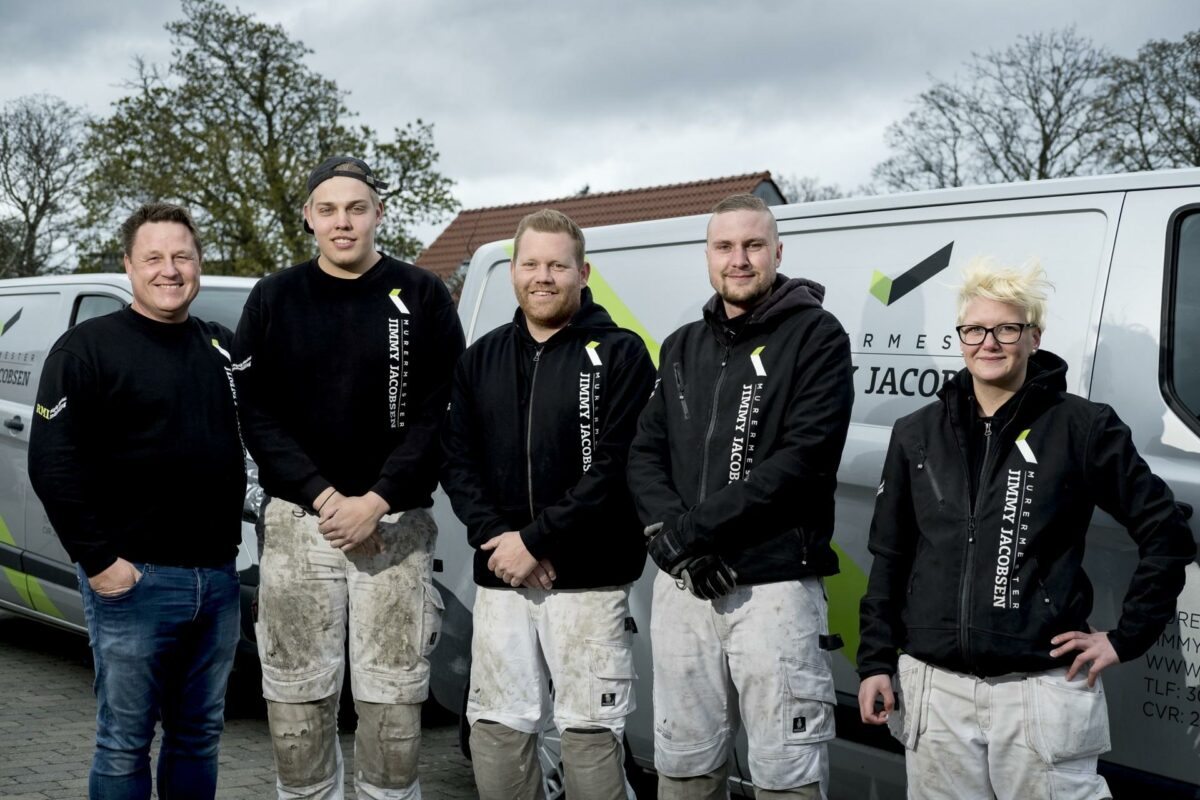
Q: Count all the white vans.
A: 2